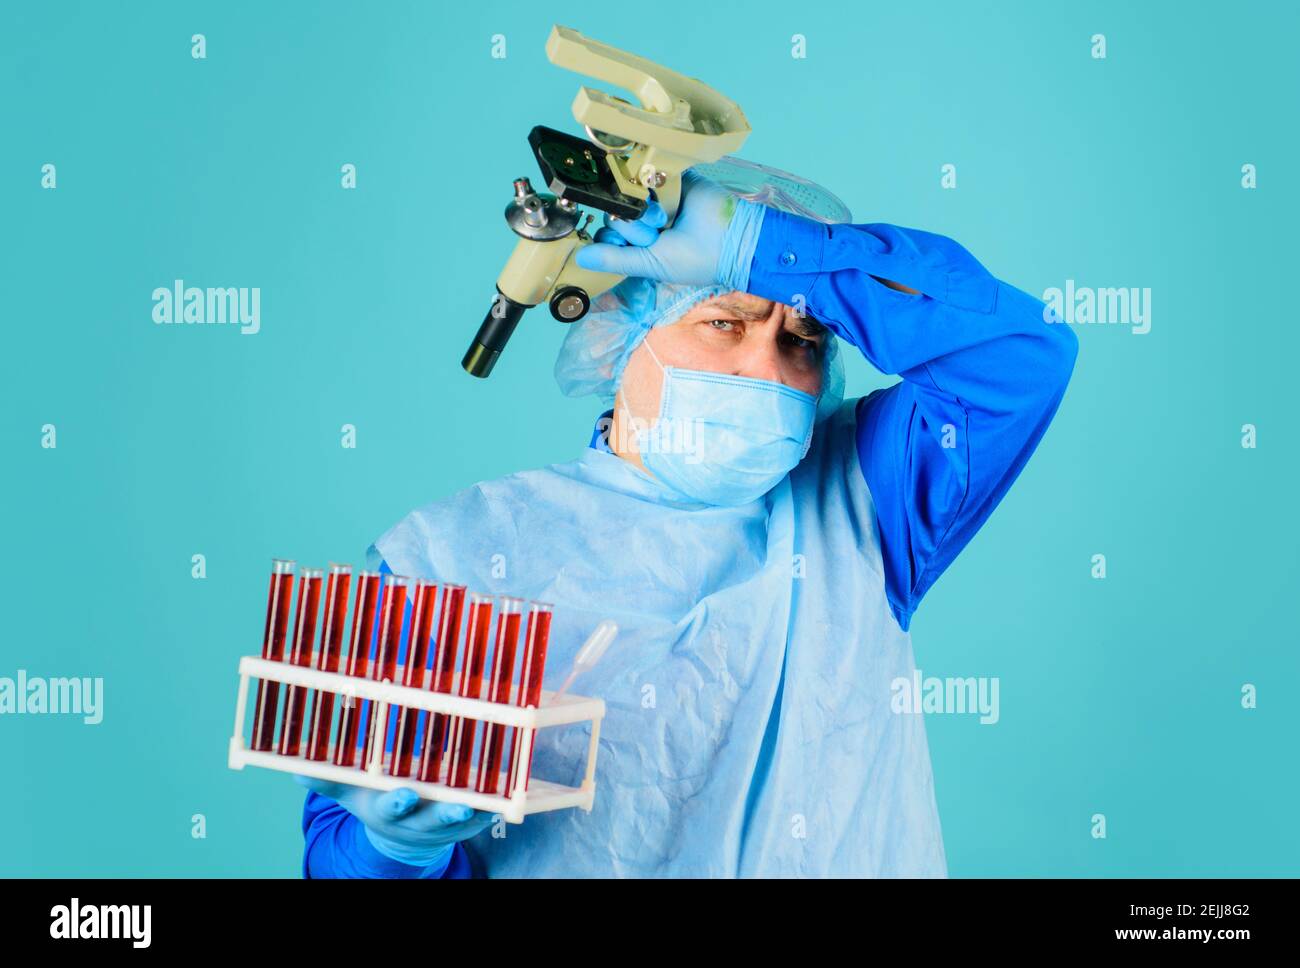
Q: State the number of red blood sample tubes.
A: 10